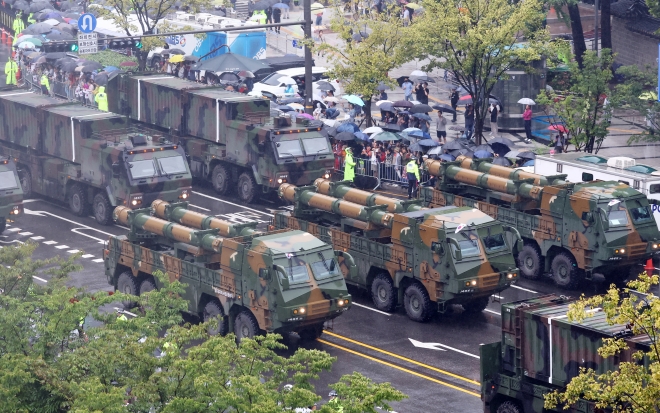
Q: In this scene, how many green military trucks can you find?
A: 7